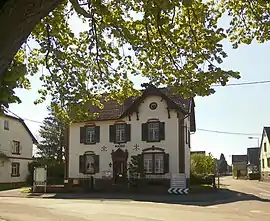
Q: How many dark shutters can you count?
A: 10